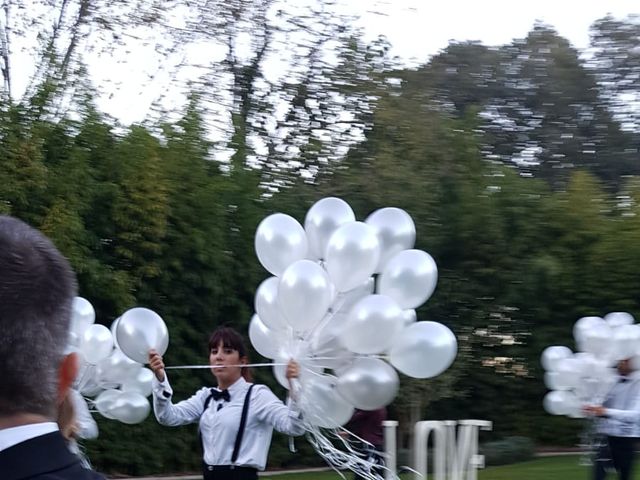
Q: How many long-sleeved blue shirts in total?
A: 0